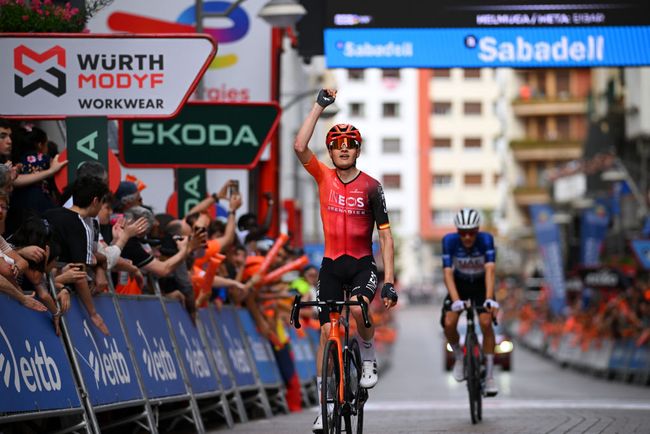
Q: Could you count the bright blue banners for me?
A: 1